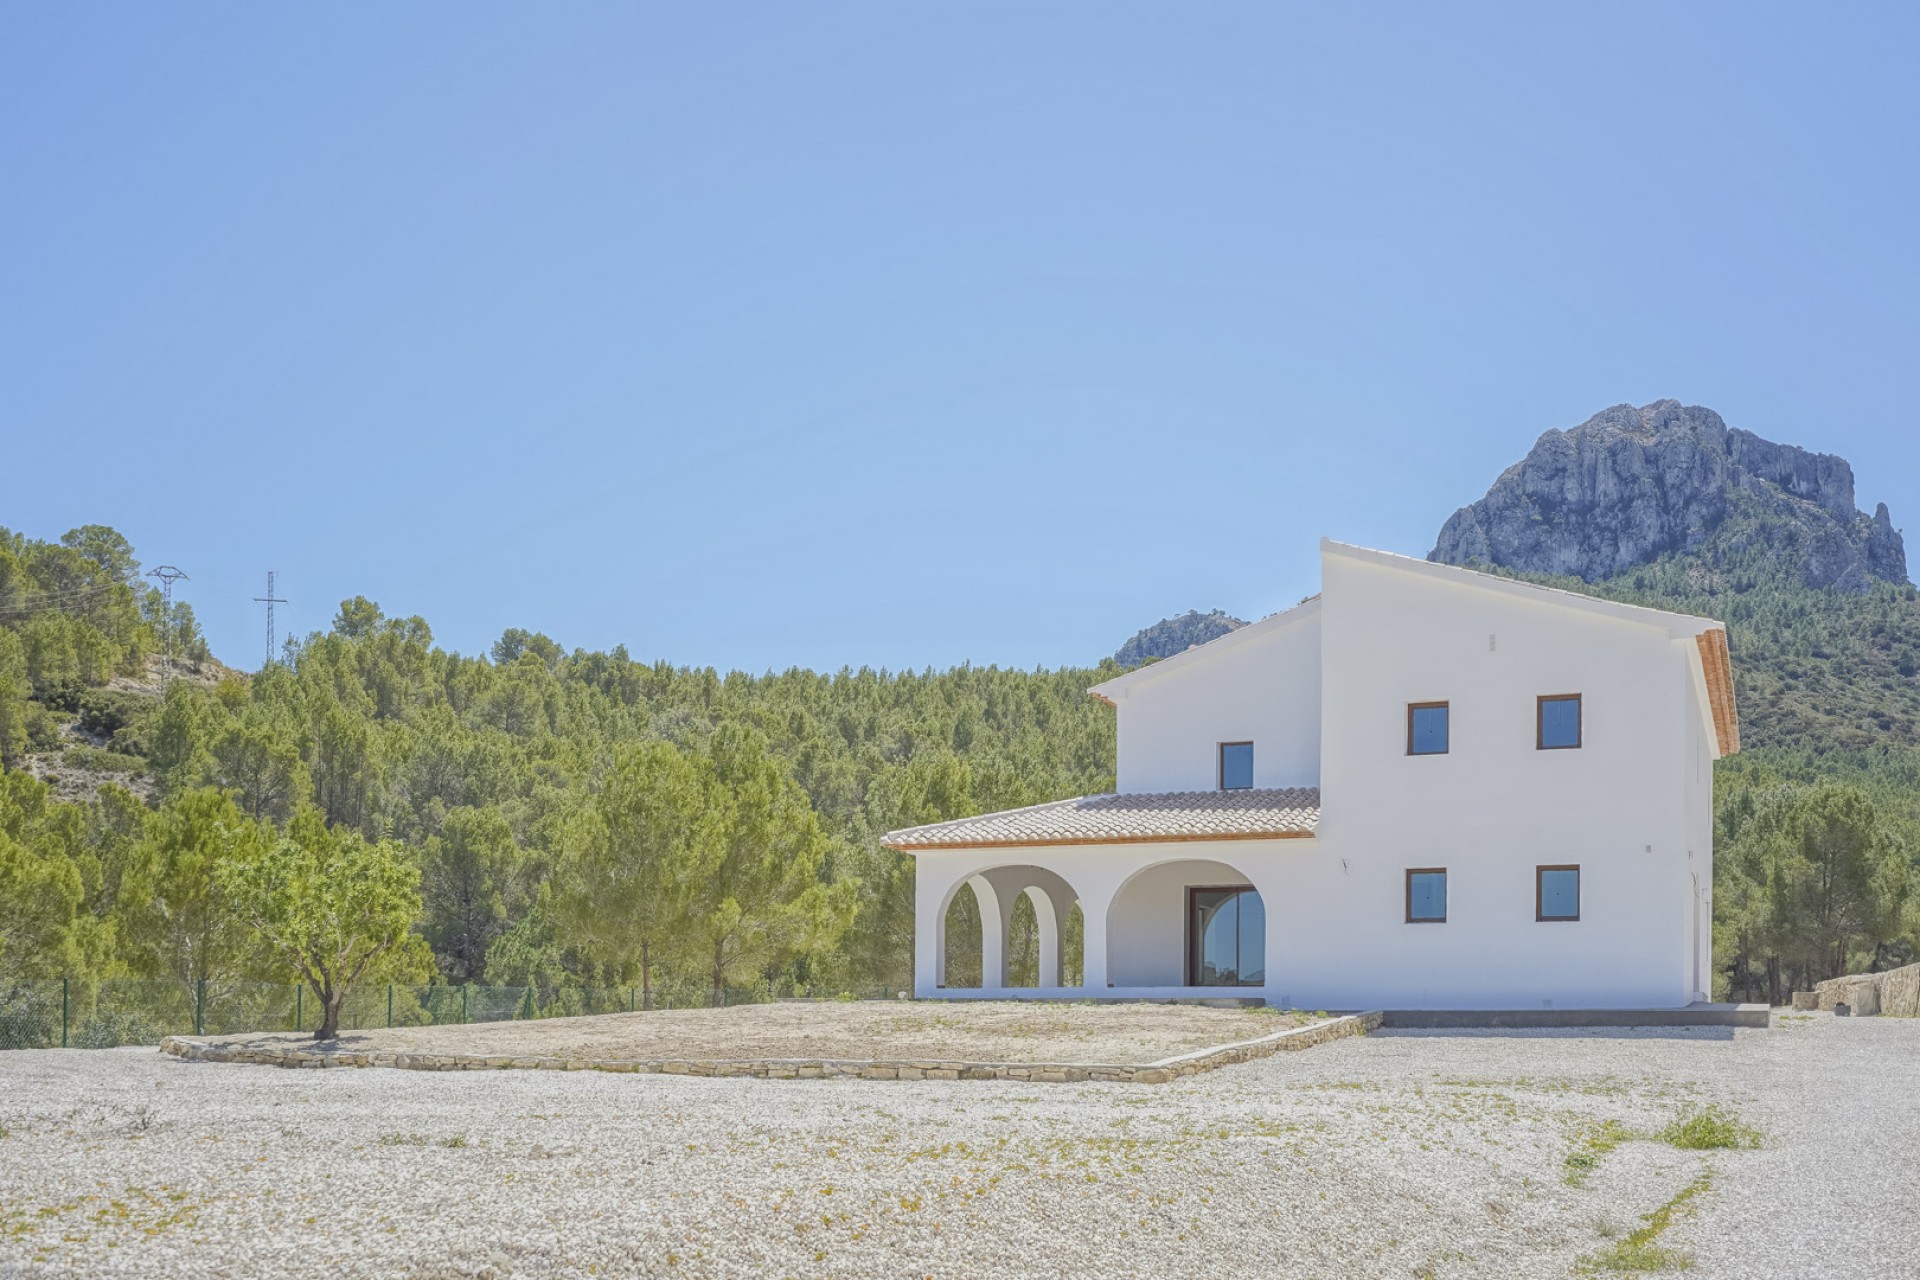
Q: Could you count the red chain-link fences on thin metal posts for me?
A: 0